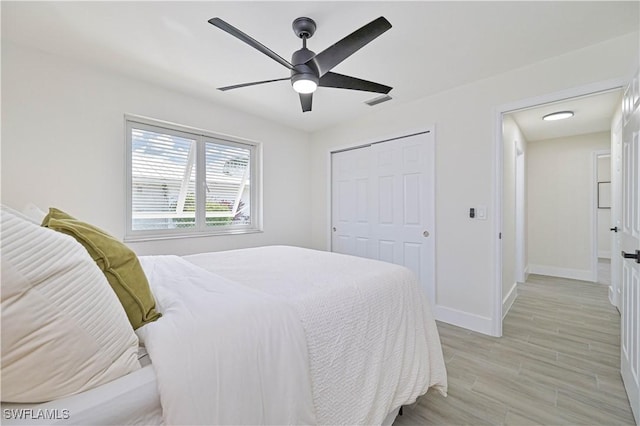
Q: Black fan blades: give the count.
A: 5